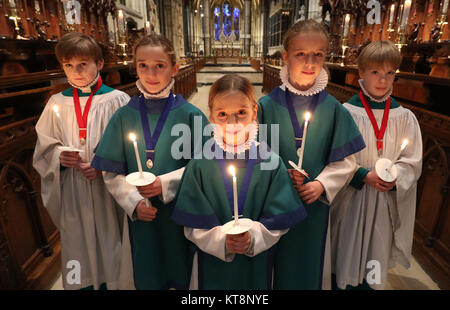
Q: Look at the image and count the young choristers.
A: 5